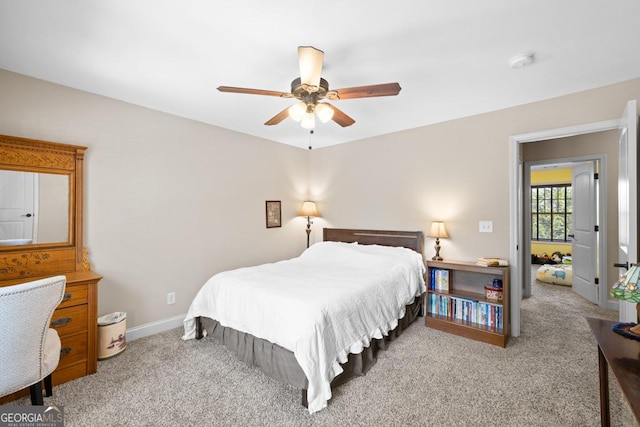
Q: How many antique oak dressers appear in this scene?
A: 1